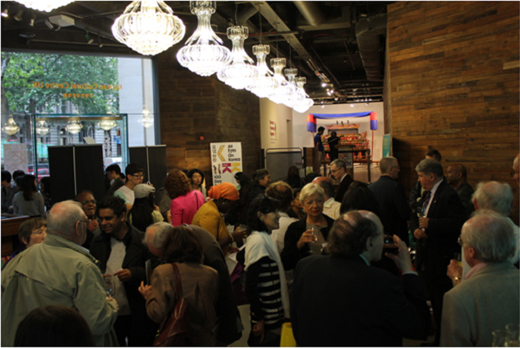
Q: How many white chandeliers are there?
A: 8